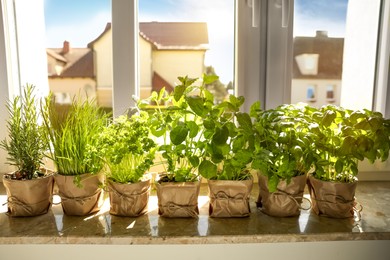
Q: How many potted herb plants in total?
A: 7